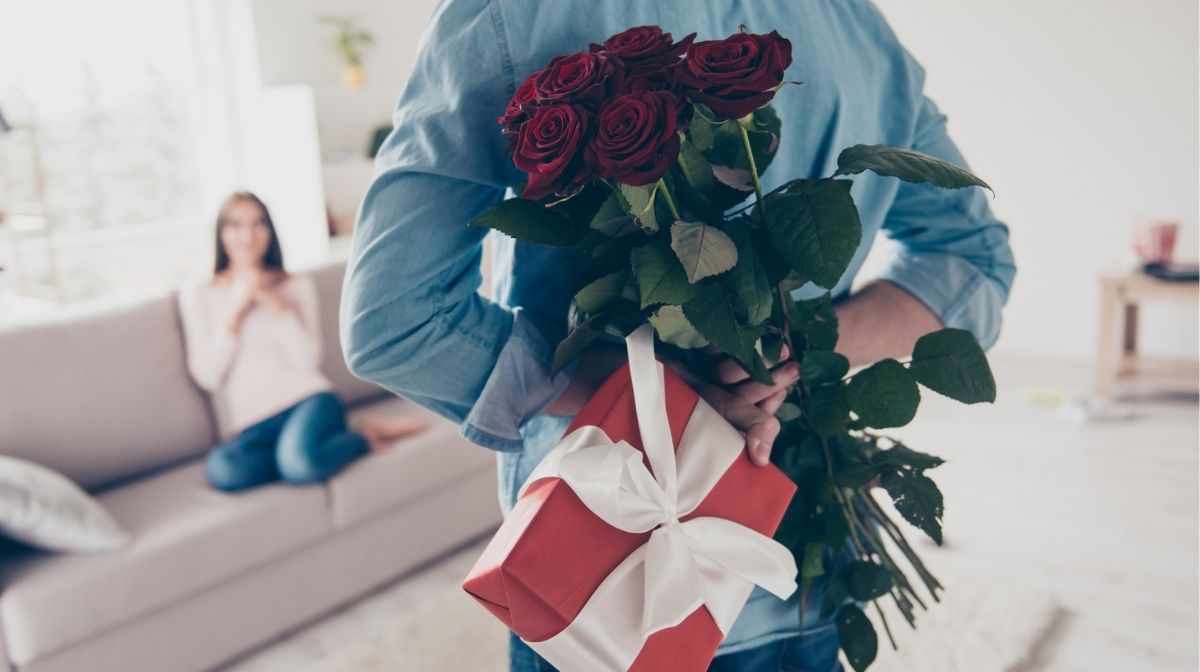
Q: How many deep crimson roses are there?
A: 7